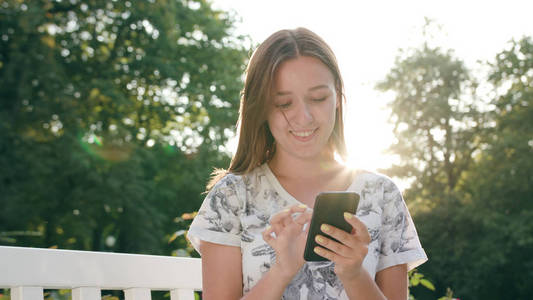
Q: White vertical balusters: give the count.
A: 4